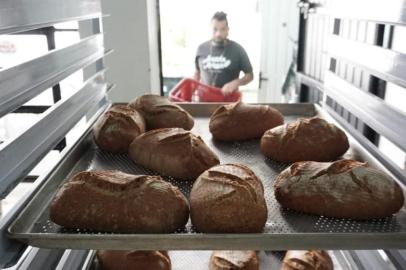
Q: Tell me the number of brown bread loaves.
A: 11